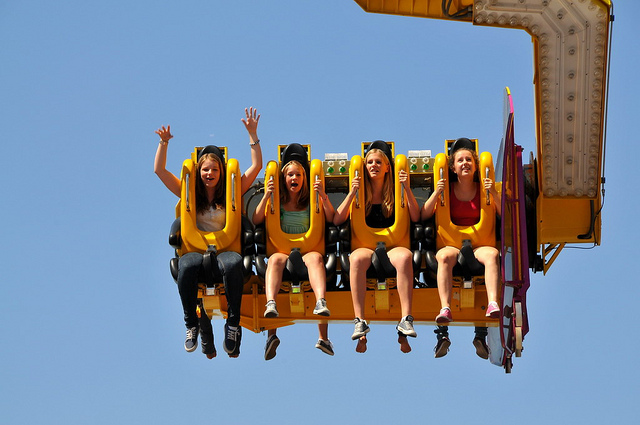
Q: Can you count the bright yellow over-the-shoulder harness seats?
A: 4